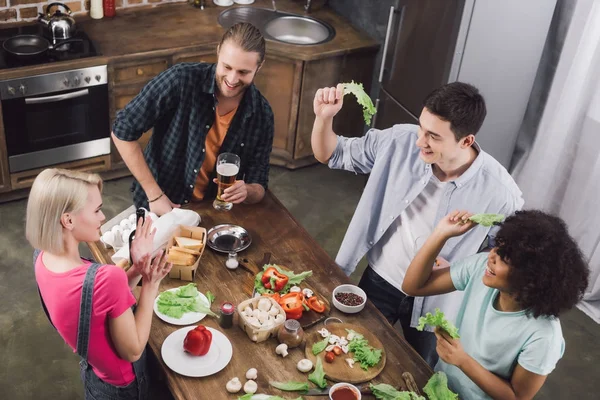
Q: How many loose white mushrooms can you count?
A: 5